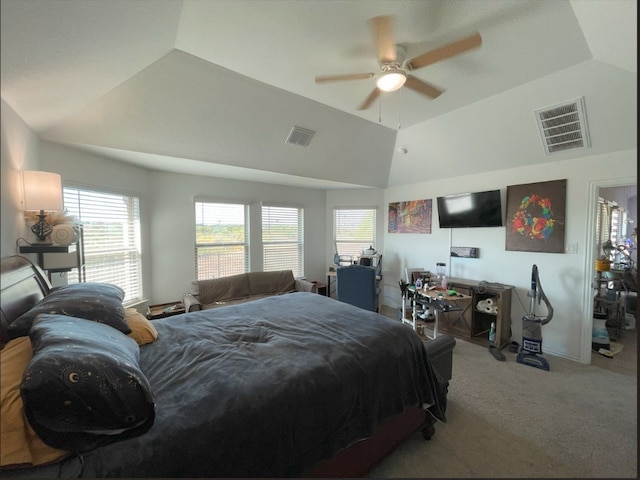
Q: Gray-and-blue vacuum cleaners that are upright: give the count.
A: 1